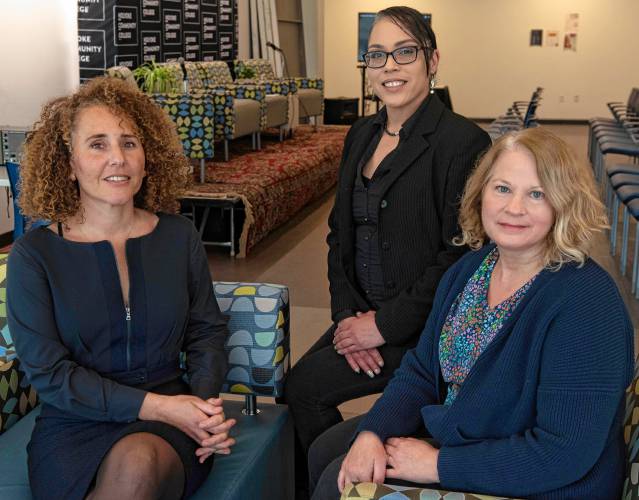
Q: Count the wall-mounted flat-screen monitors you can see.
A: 1